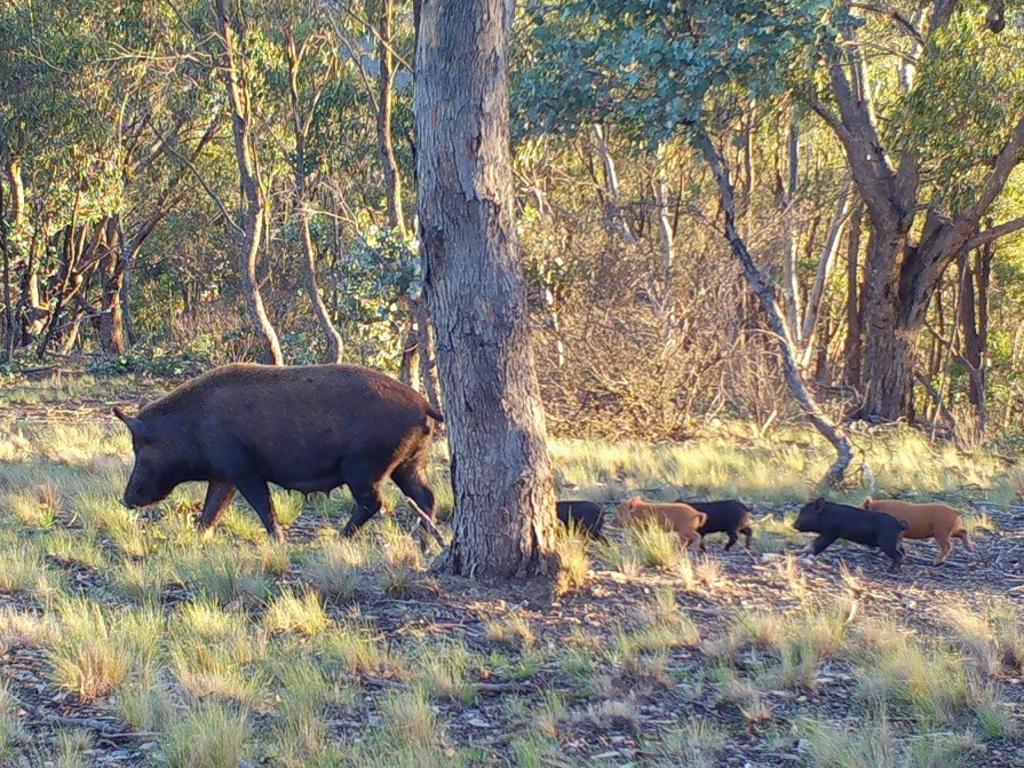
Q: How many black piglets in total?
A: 3